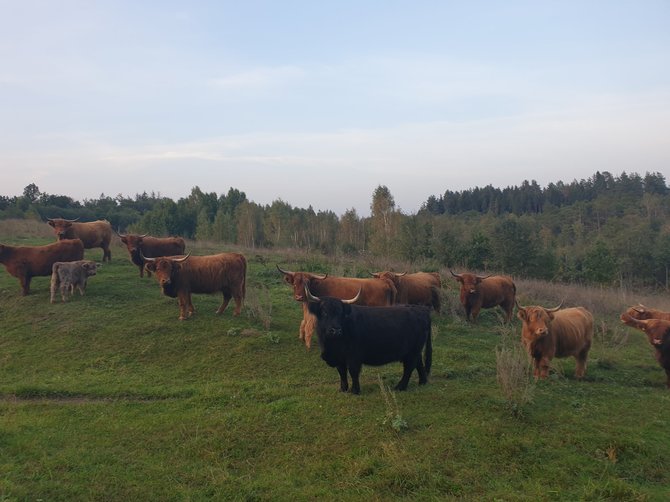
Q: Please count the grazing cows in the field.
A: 12